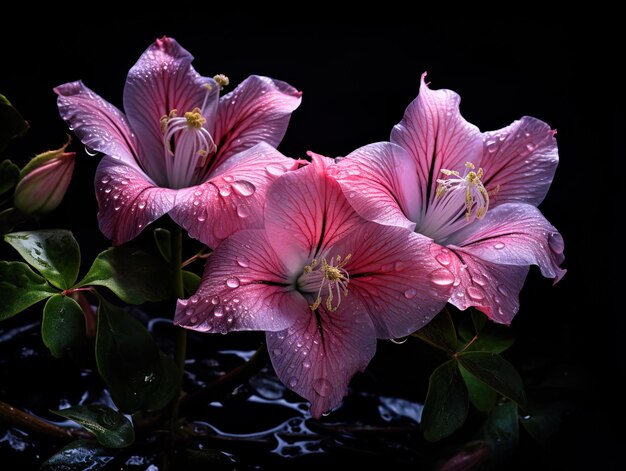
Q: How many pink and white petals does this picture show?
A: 14